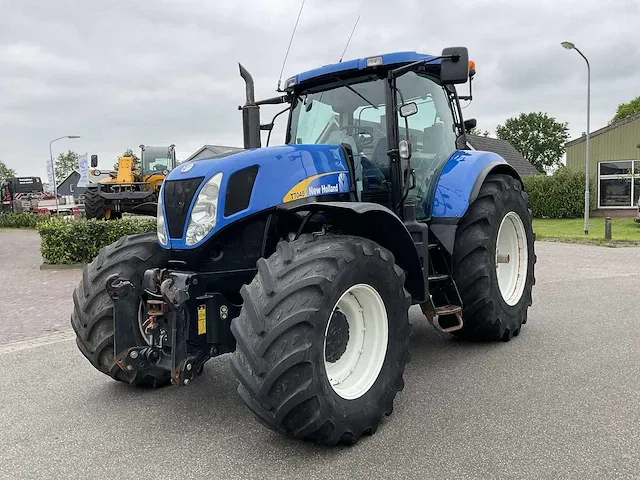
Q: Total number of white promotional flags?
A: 2